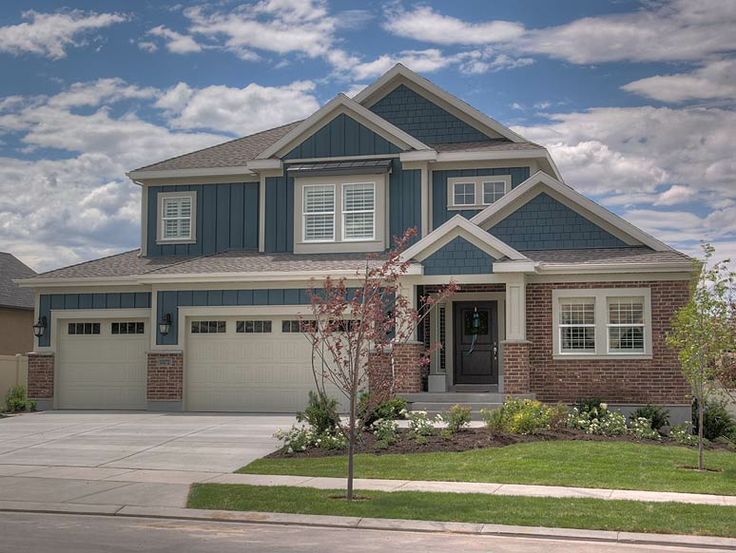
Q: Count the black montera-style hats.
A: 0